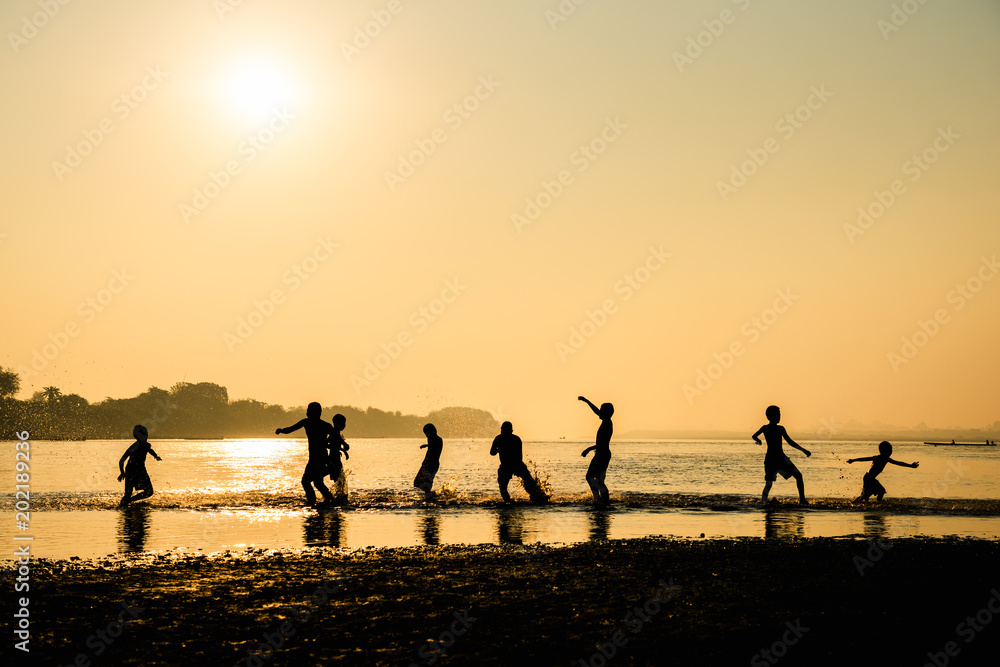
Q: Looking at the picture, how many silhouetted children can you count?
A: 8